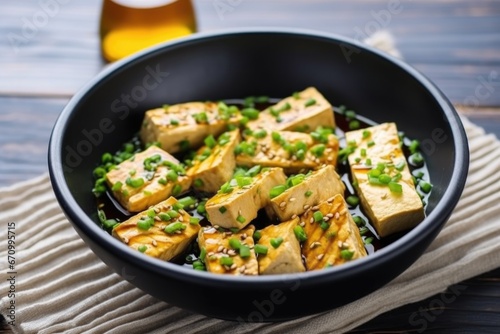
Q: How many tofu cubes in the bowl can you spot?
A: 12